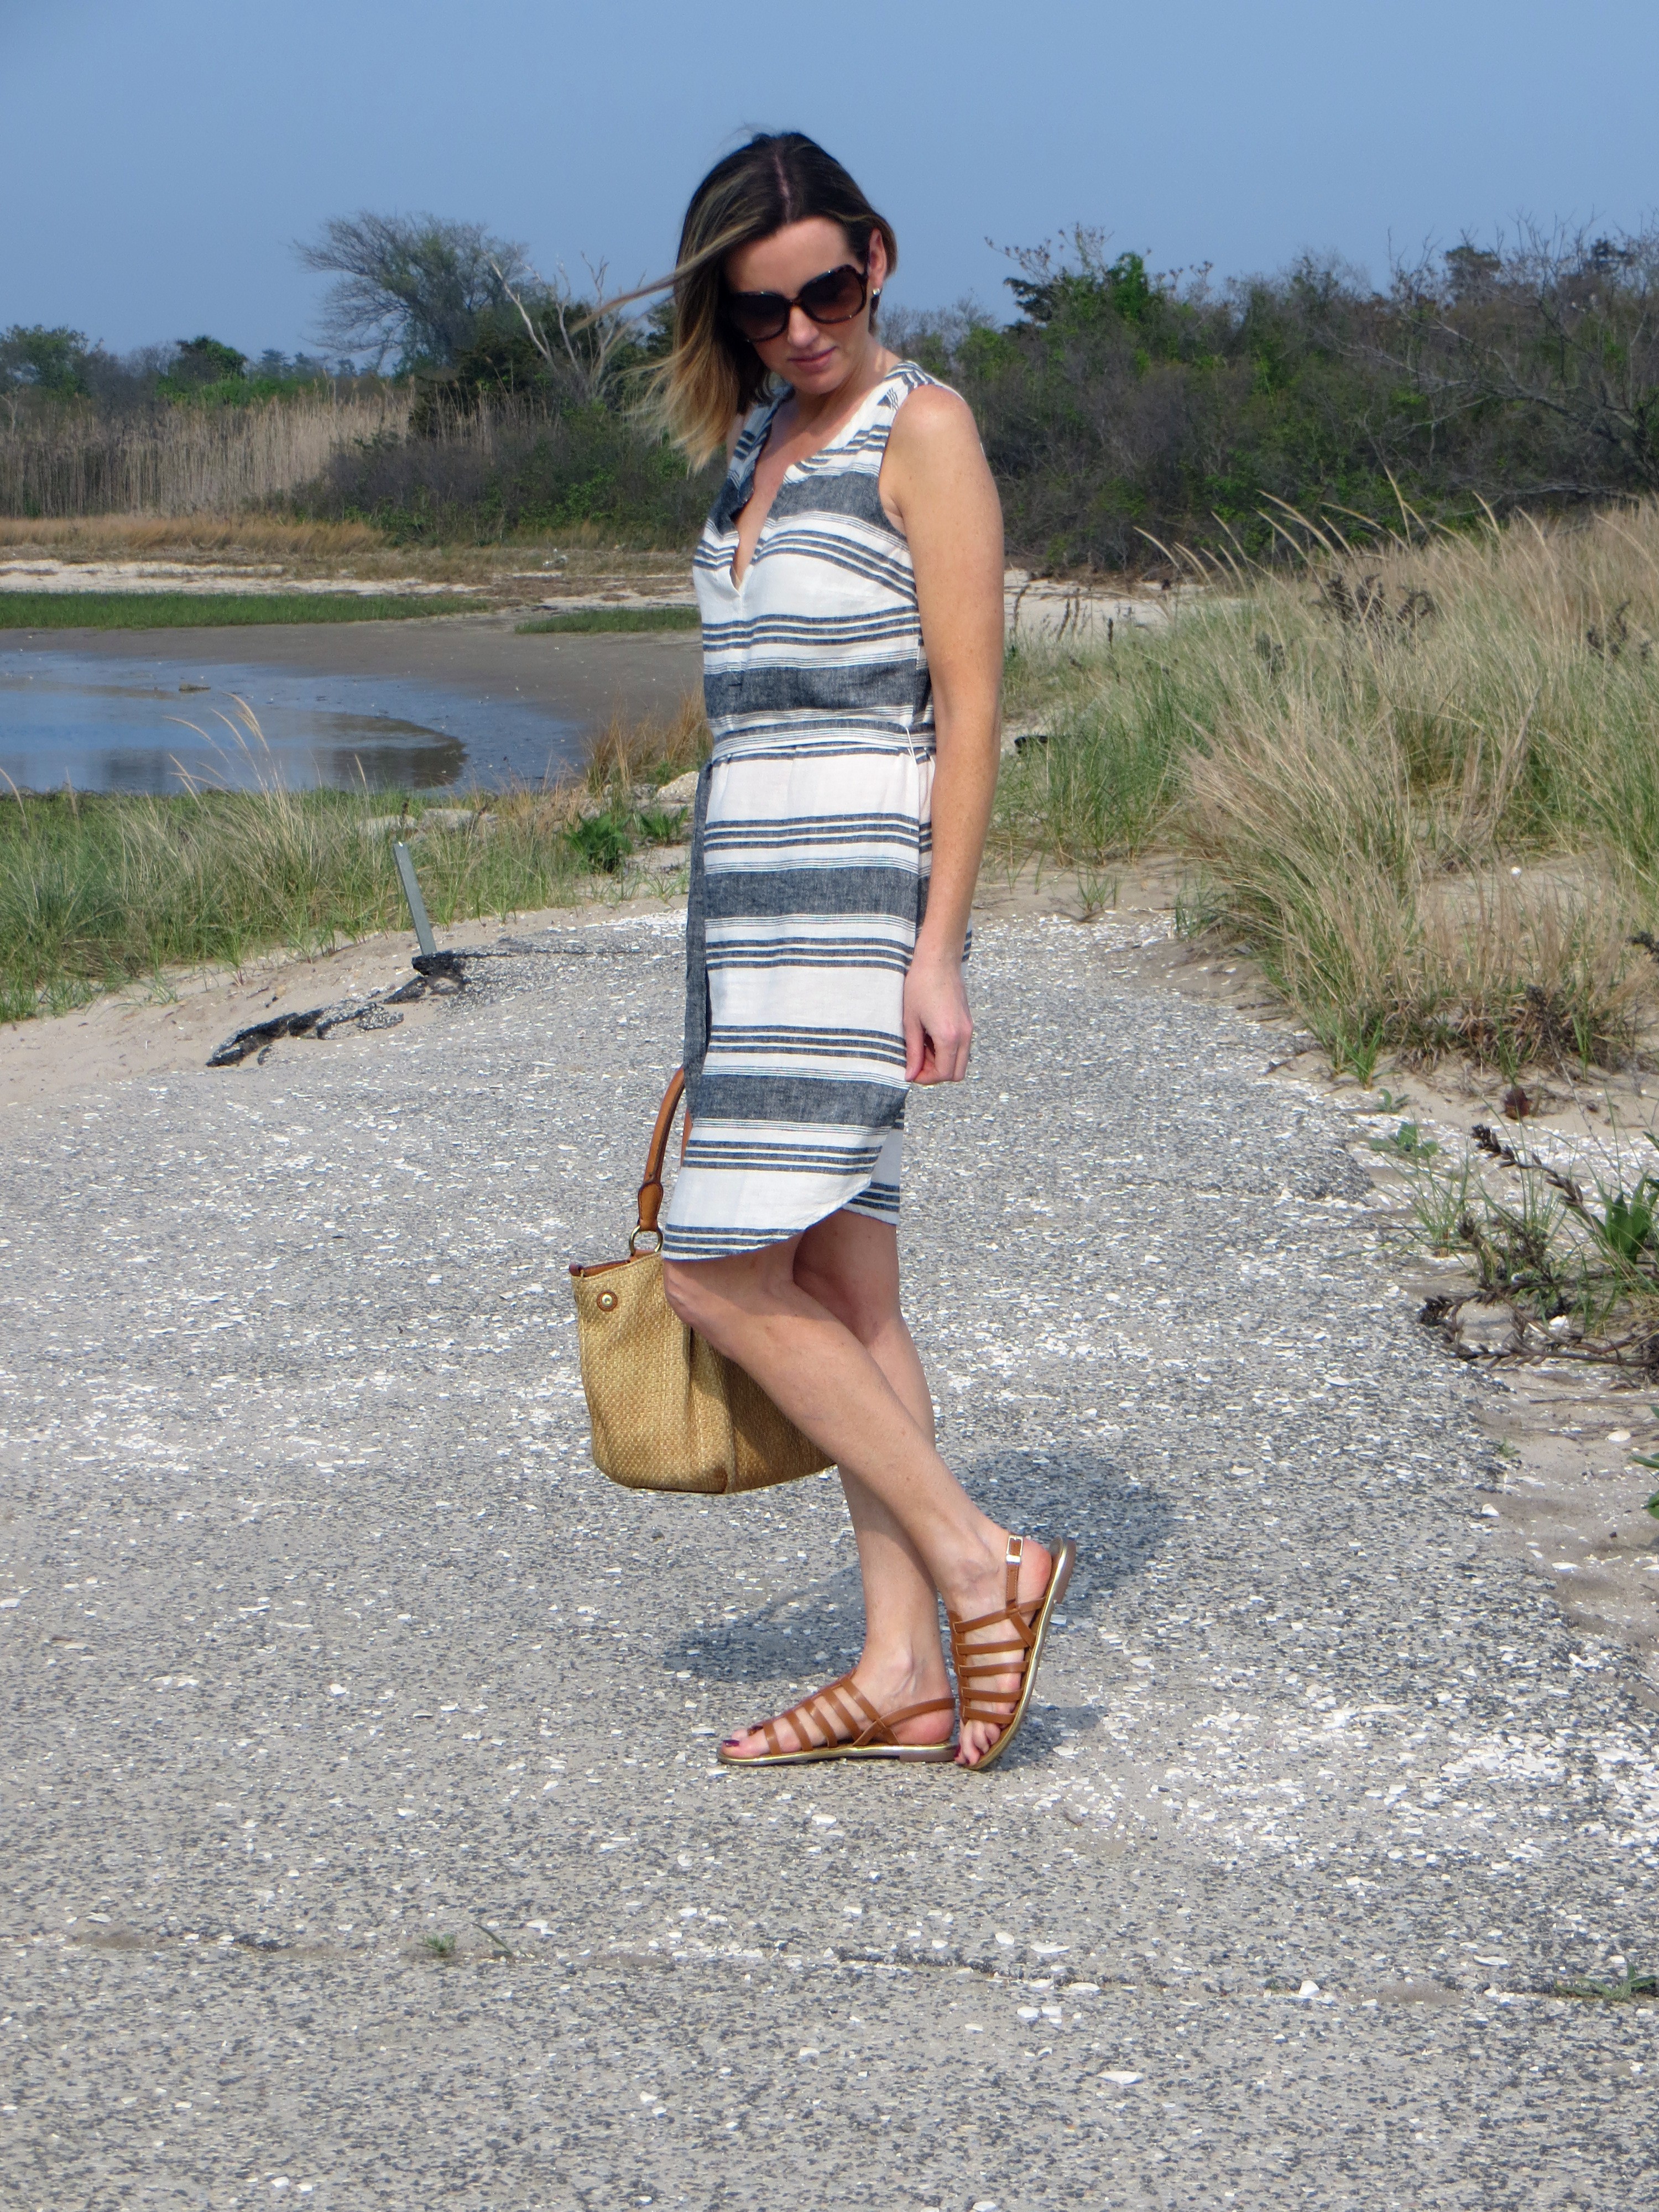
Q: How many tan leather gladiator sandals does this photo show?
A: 2